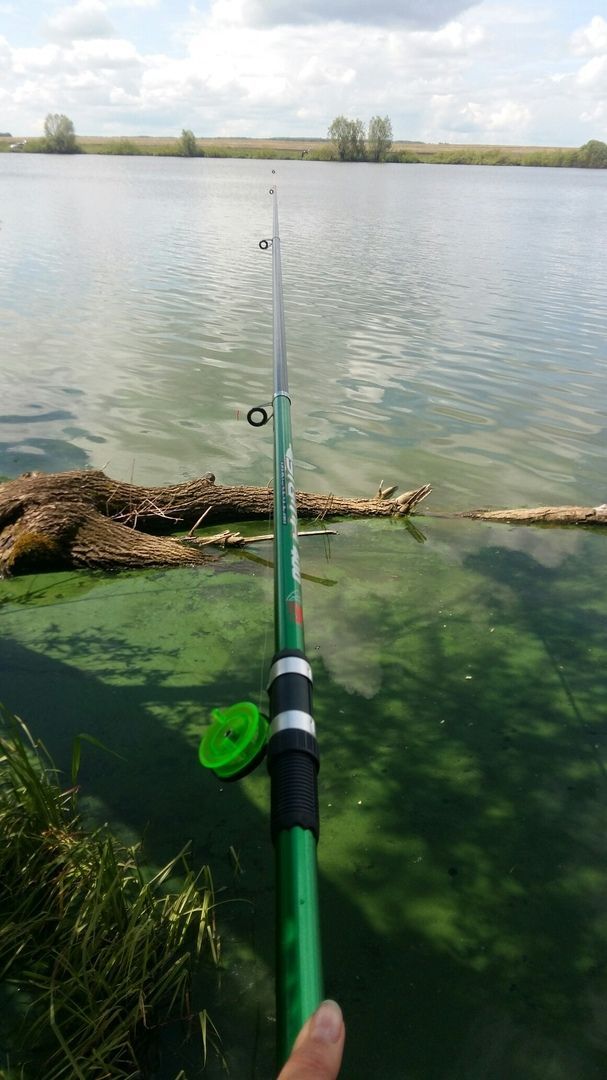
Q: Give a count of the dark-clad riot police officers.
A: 0